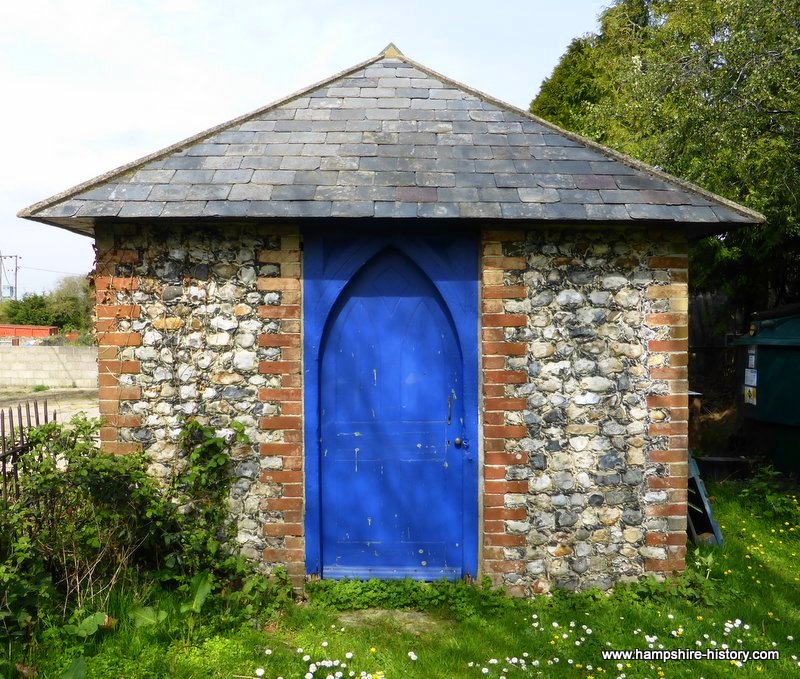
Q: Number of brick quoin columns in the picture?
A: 4